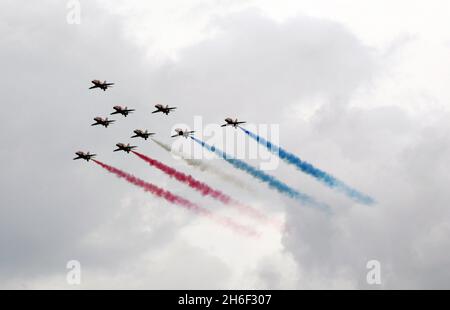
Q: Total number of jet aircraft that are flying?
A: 9